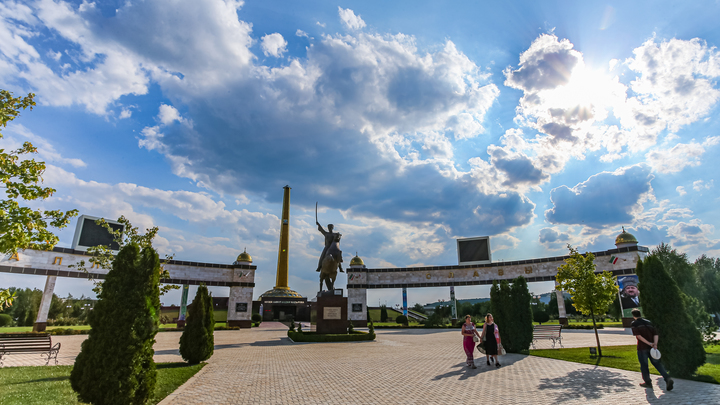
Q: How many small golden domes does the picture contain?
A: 3